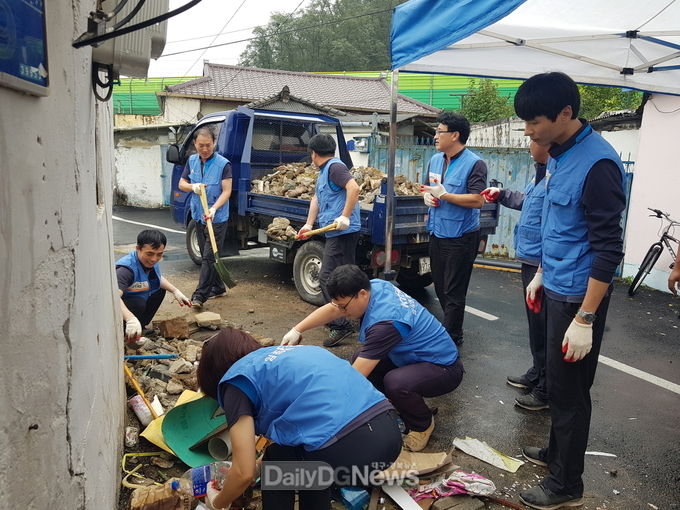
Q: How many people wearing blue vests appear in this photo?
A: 8